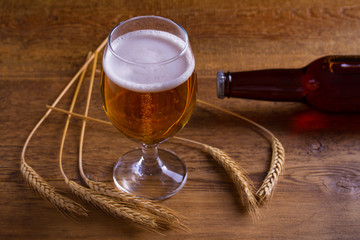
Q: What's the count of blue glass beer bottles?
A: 0